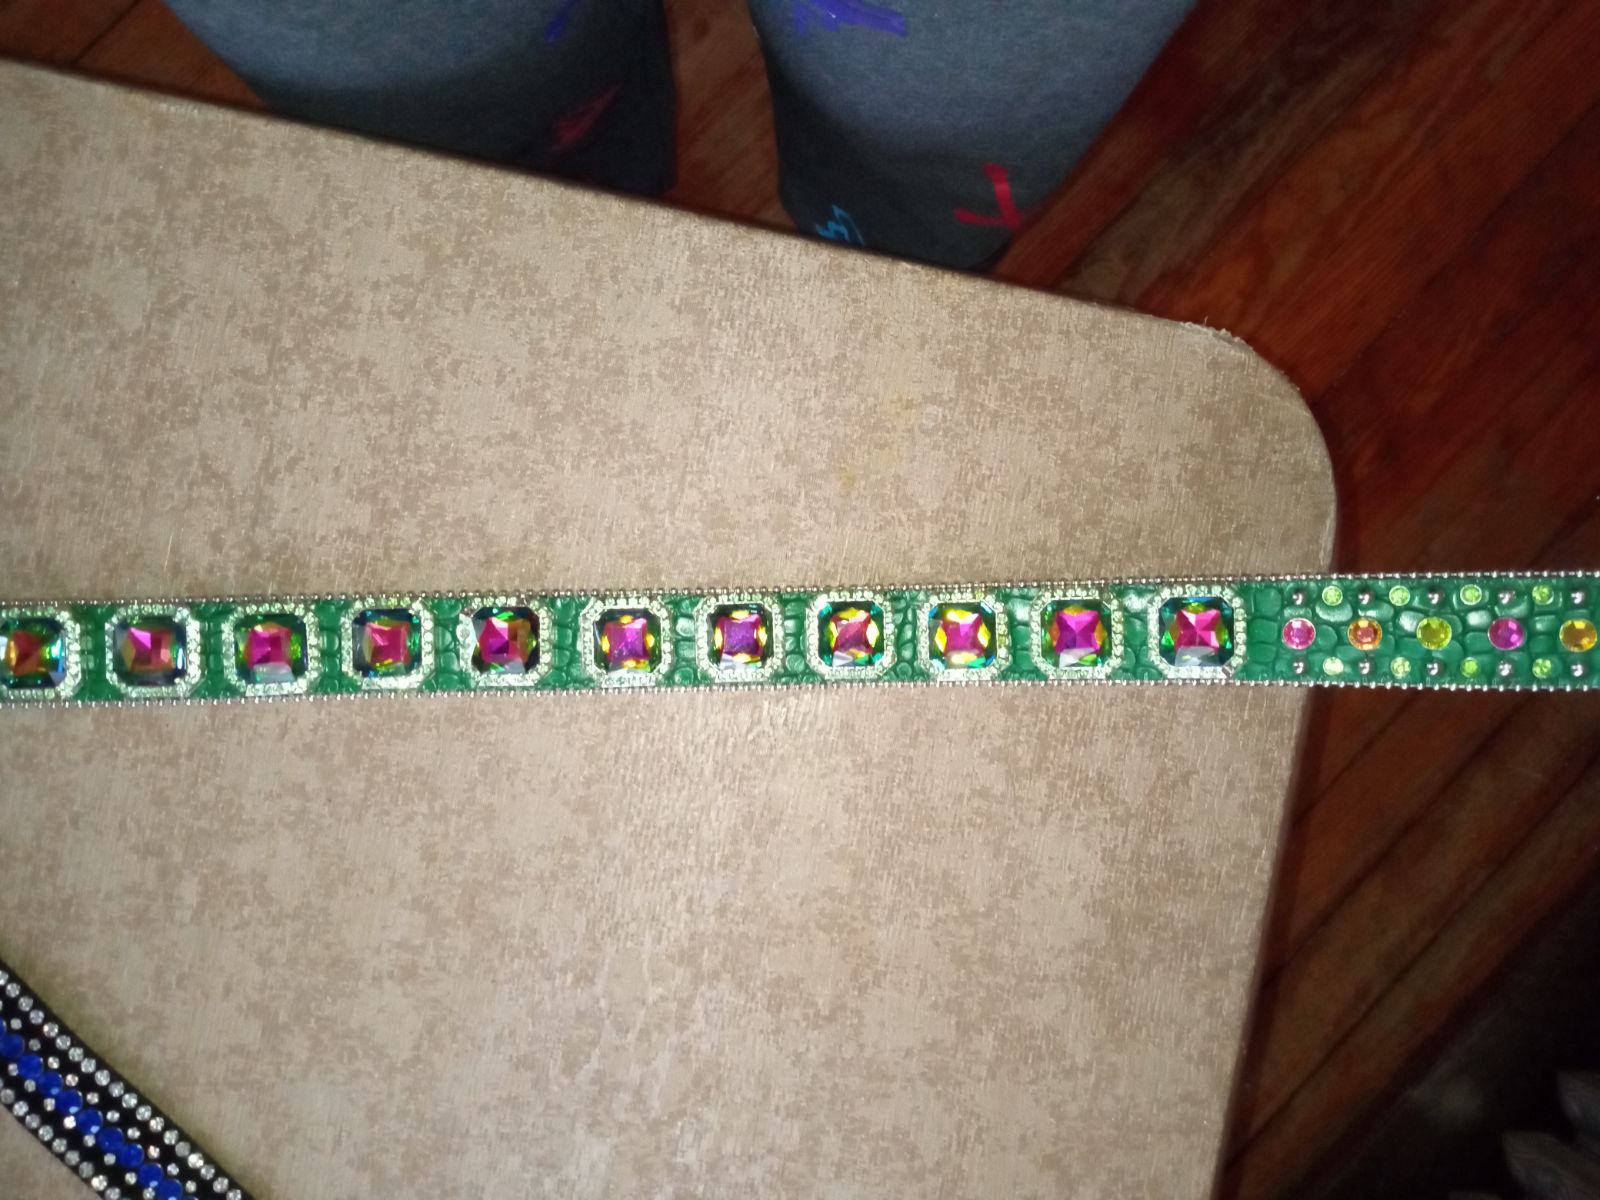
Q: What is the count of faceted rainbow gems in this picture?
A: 11